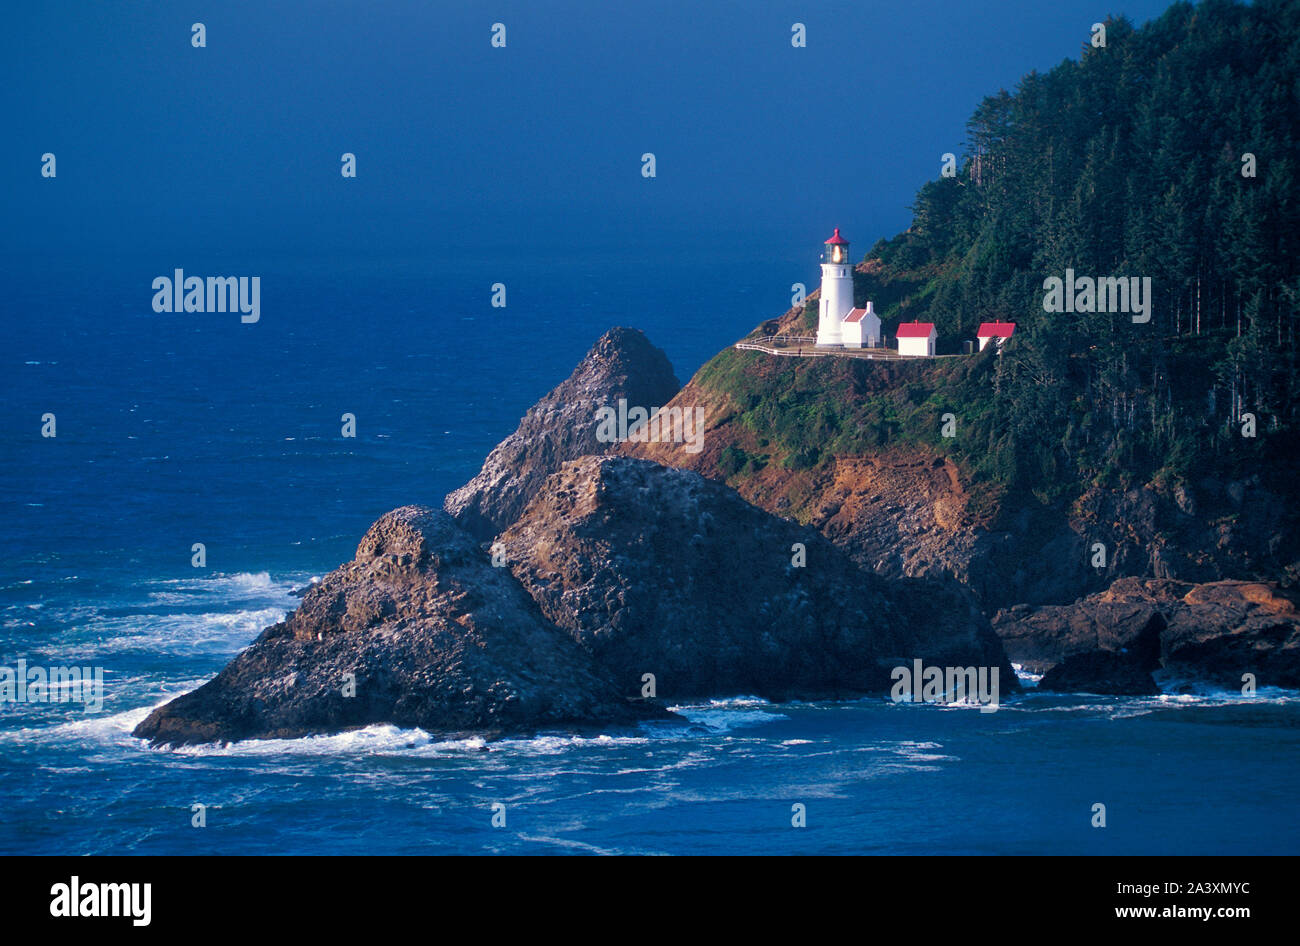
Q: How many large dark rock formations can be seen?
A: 3